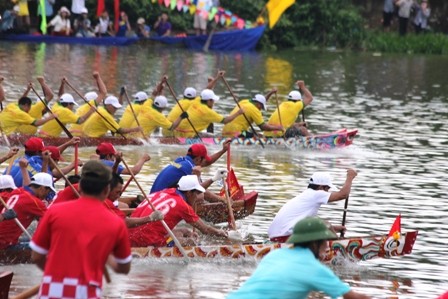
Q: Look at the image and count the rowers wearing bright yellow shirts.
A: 11